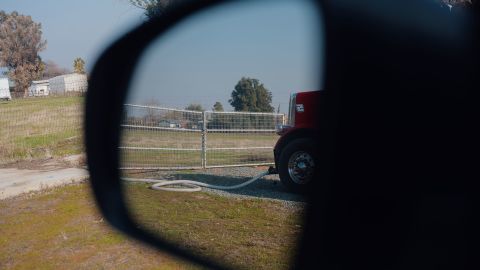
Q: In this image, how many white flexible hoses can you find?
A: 1